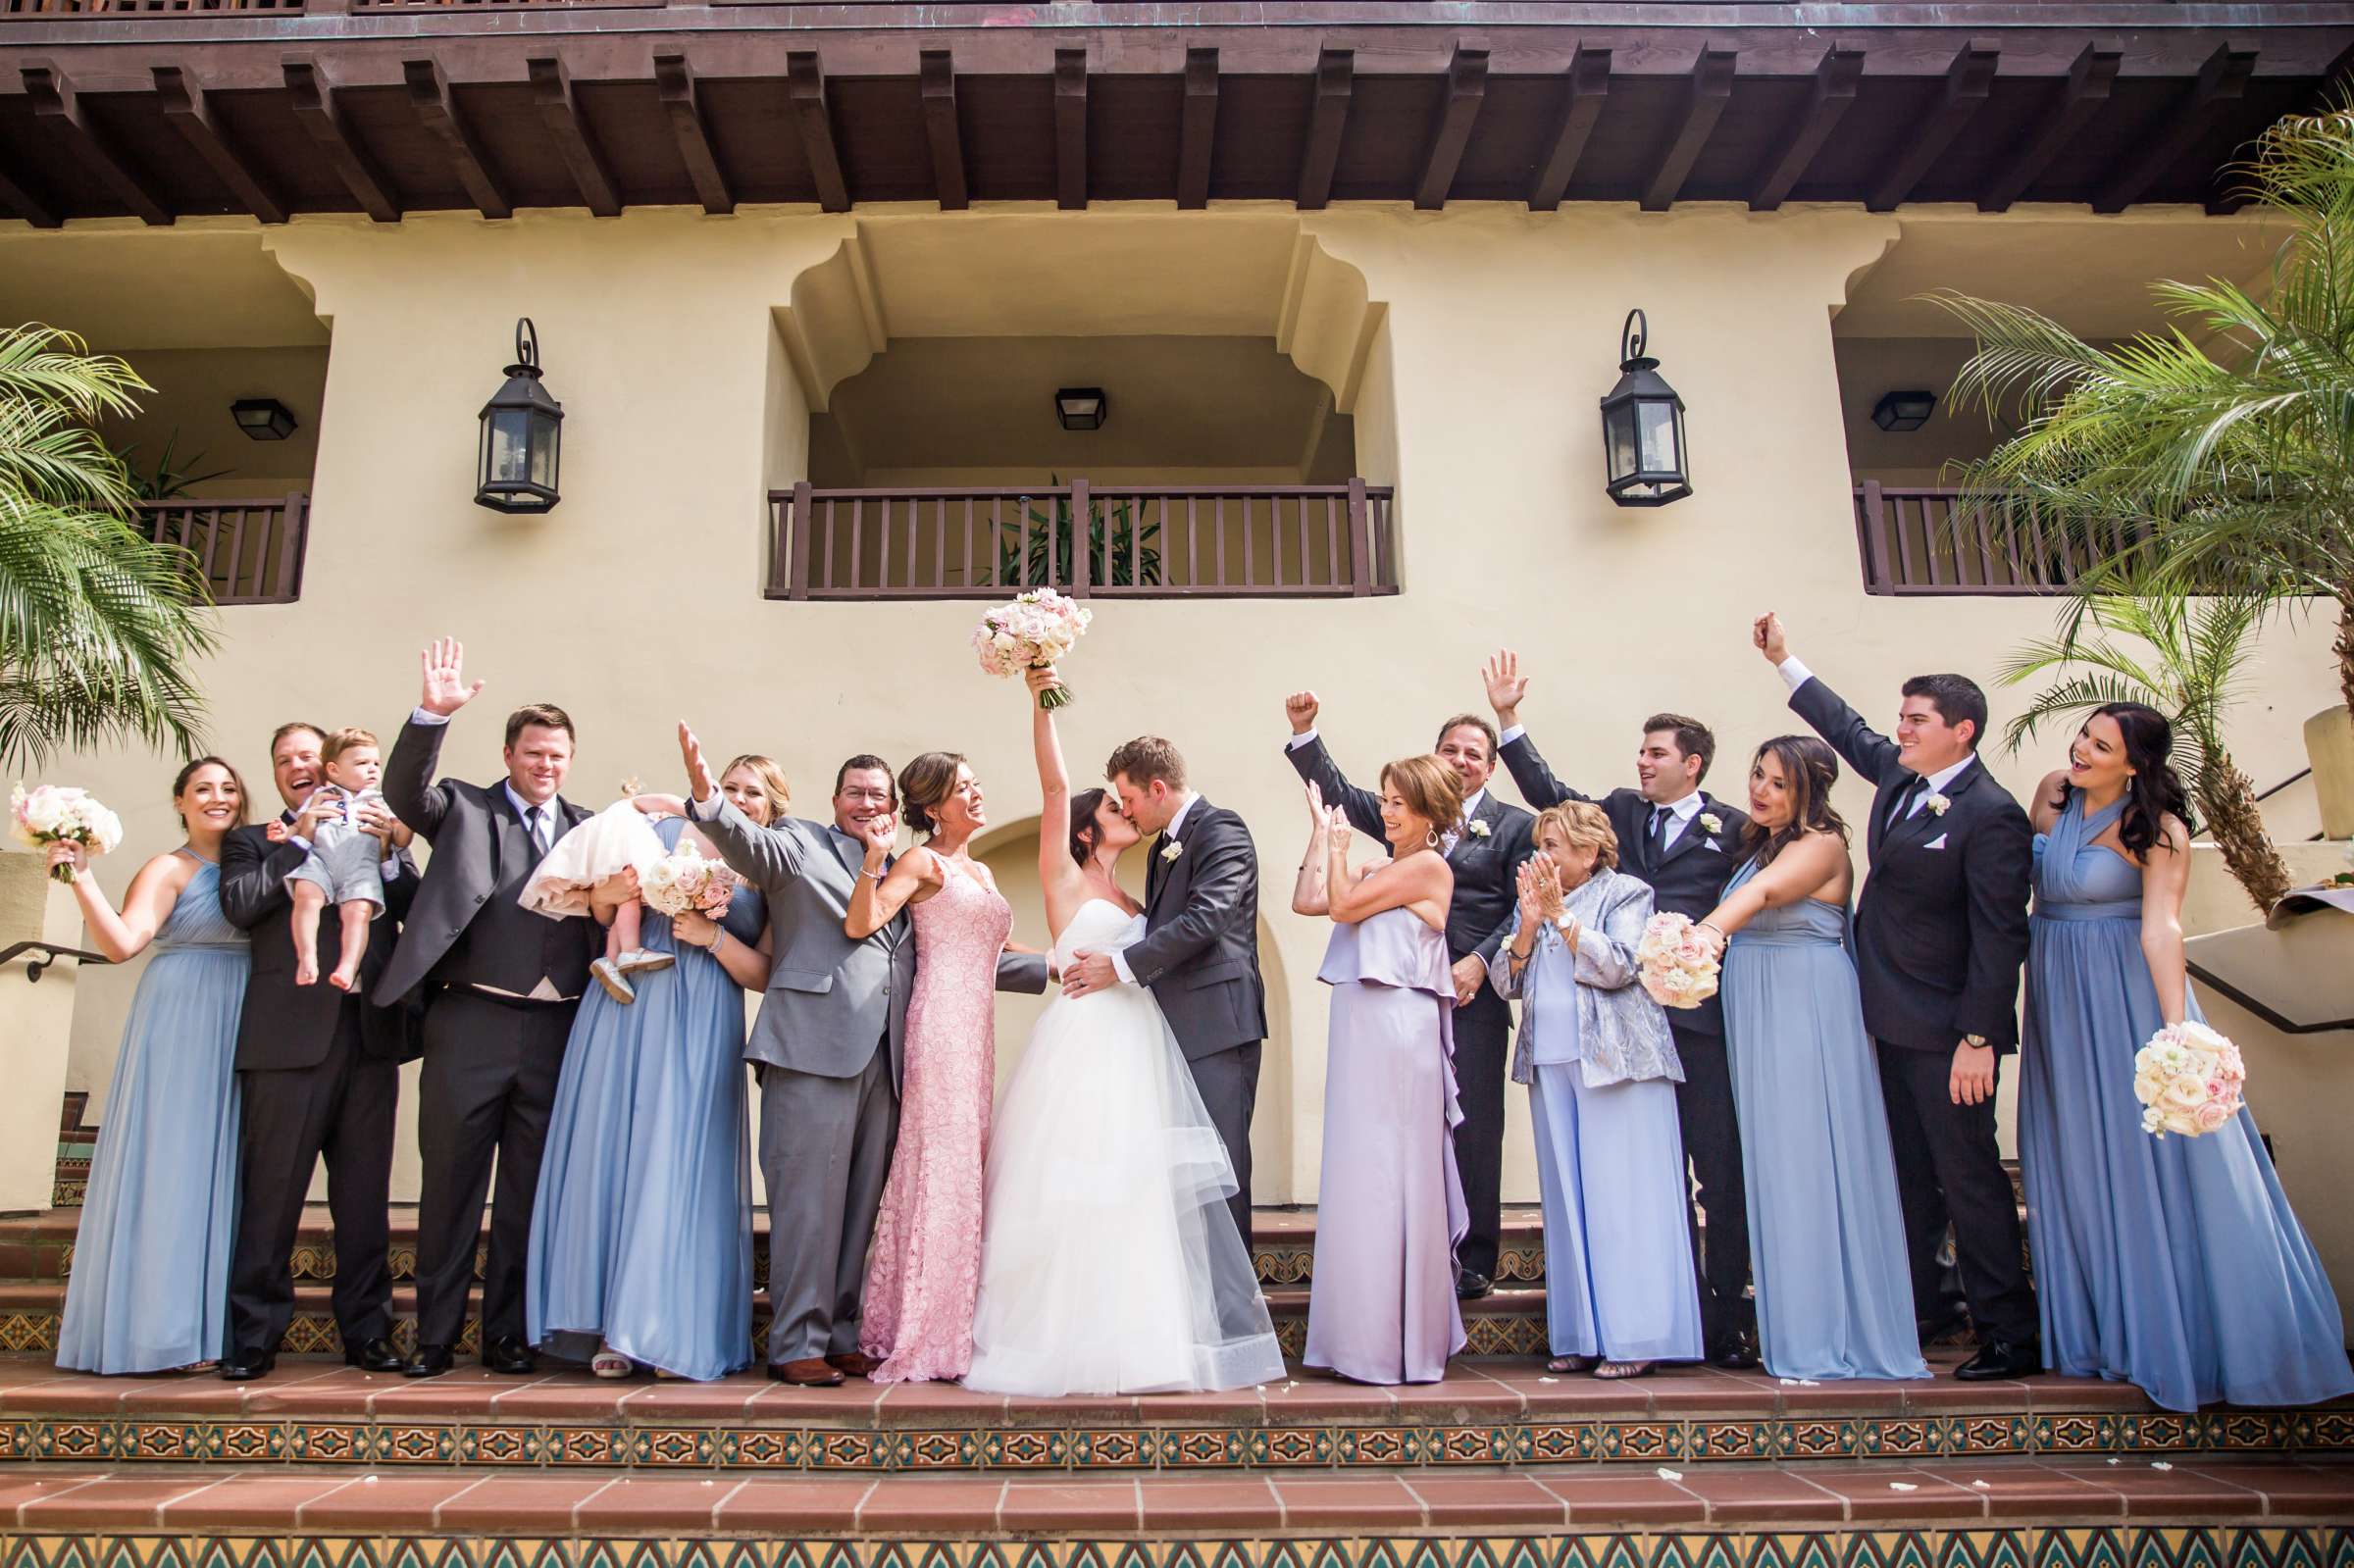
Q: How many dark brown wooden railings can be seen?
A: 3